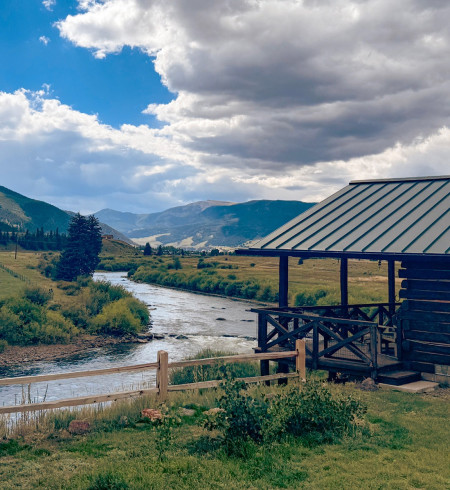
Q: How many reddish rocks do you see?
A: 2